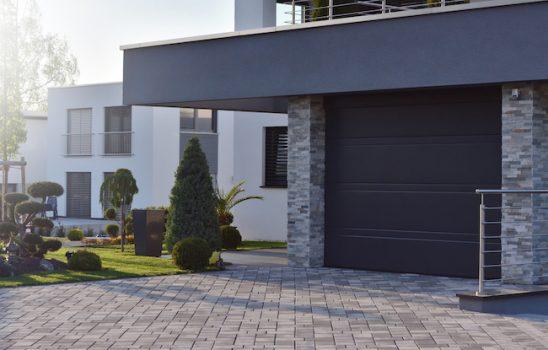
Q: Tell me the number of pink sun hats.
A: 0